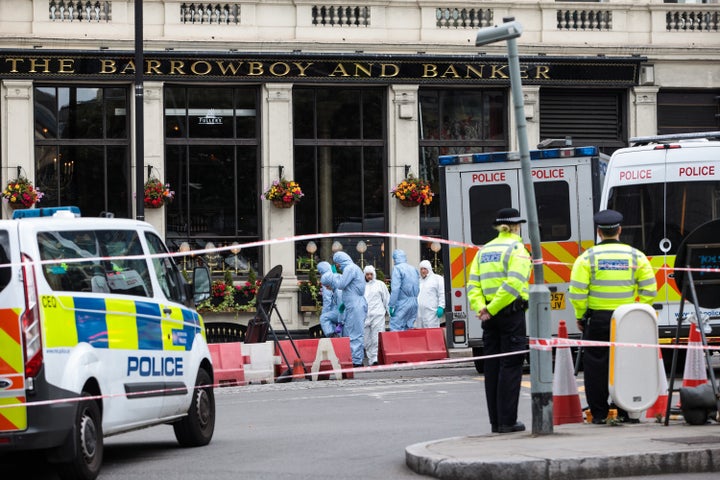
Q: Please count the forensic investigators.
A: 6